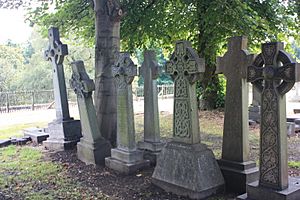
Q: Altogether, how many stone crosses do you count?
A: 7